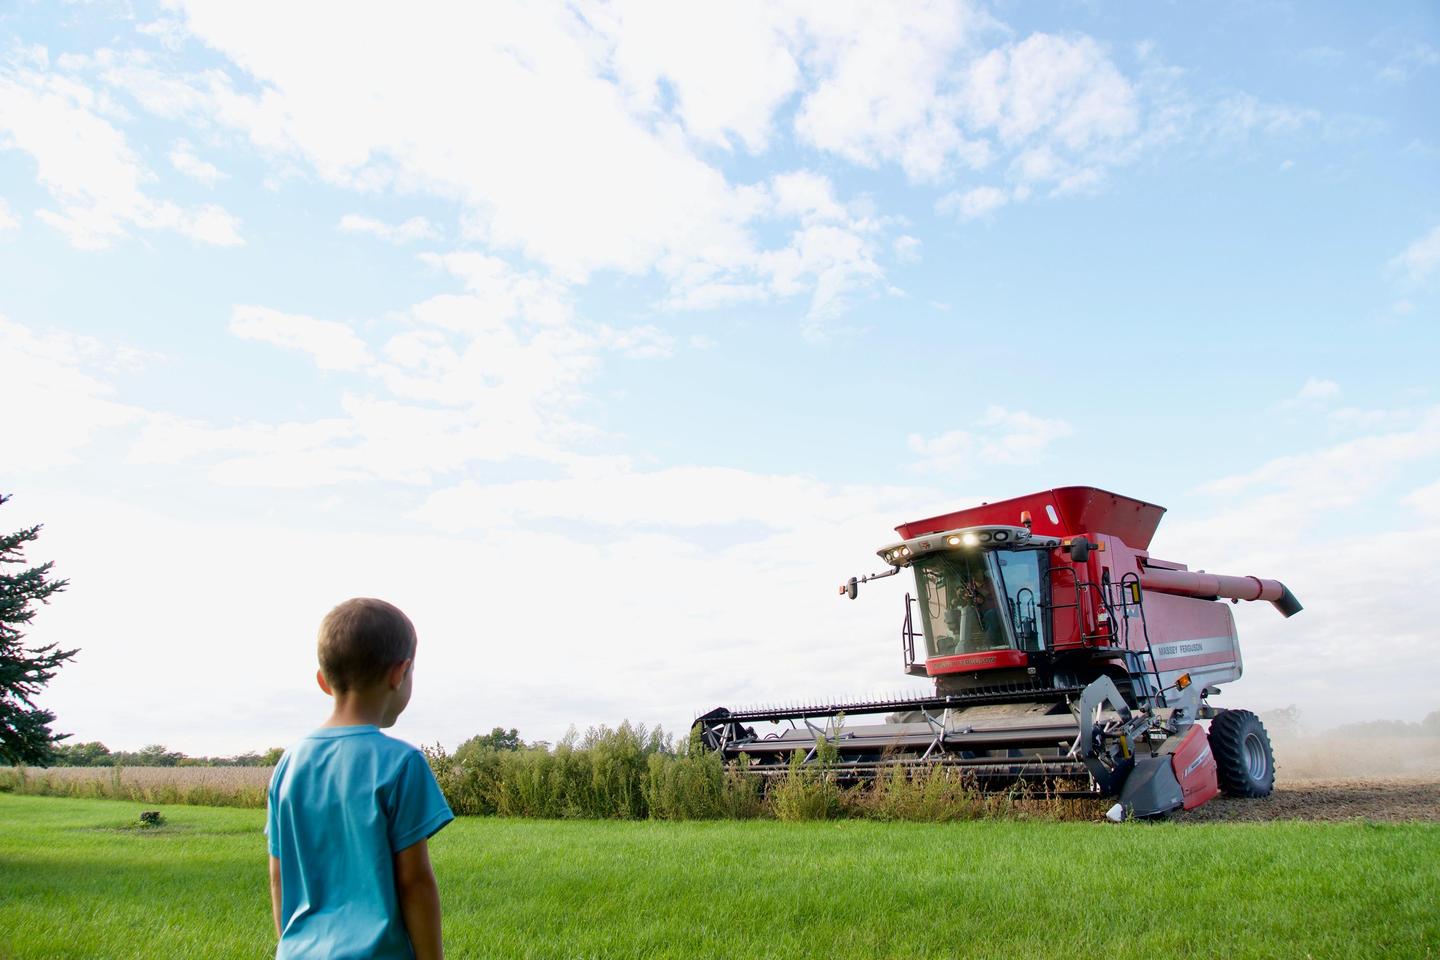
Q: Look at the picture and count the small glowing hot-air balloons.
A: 0